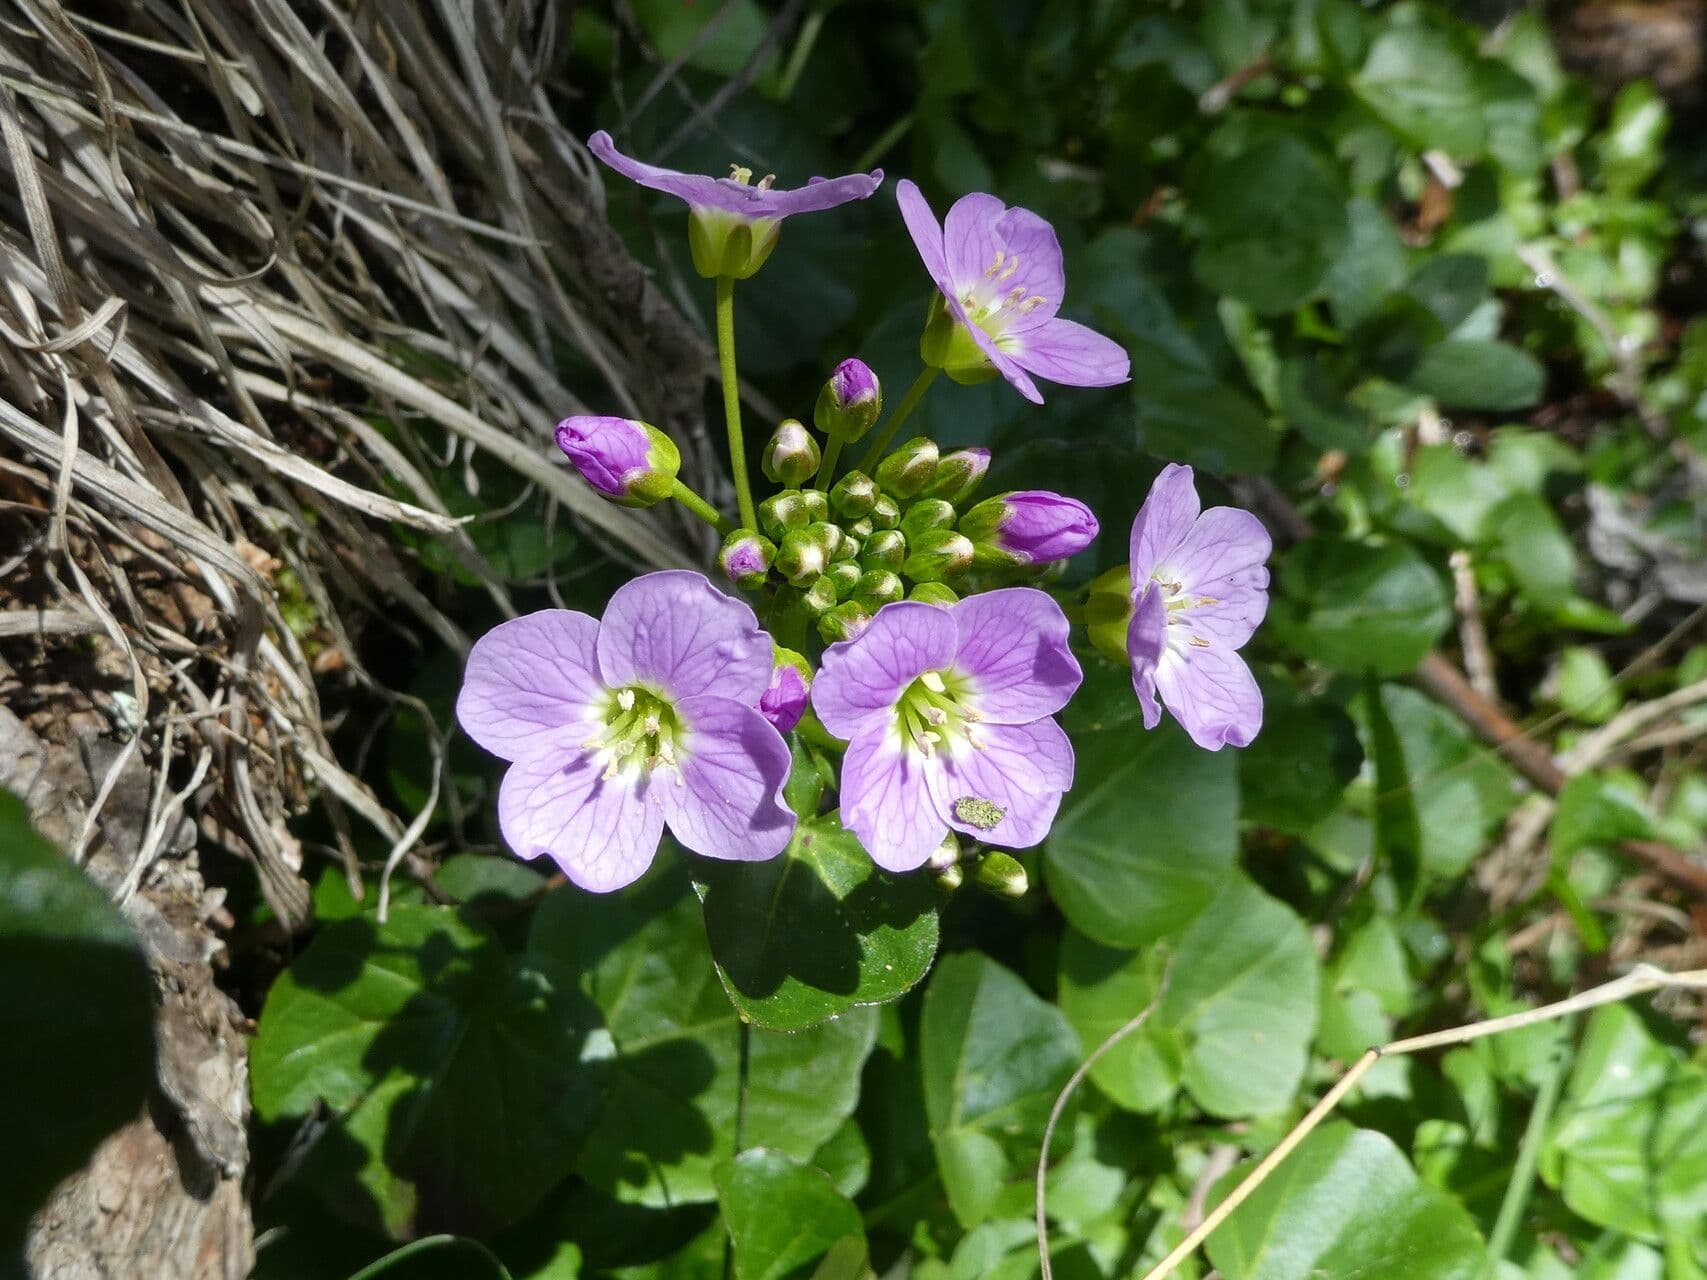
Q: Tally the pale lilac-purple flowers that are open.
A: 5